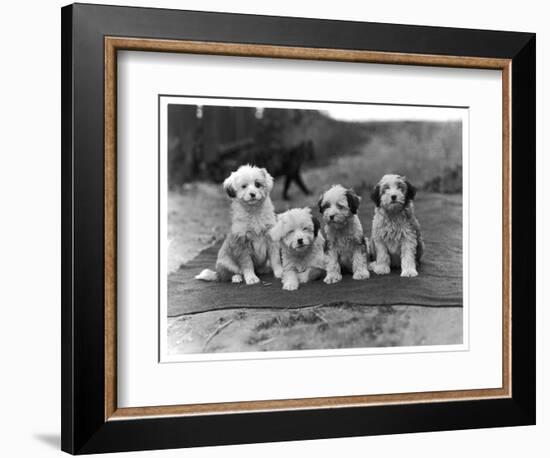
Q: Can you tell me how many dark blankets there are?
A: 1